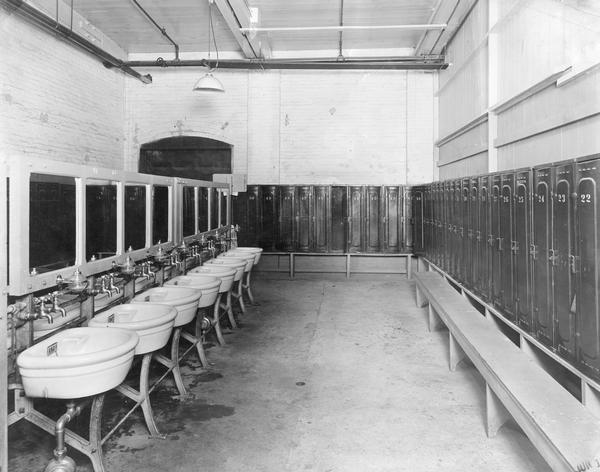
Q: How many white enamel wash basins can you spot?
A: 8